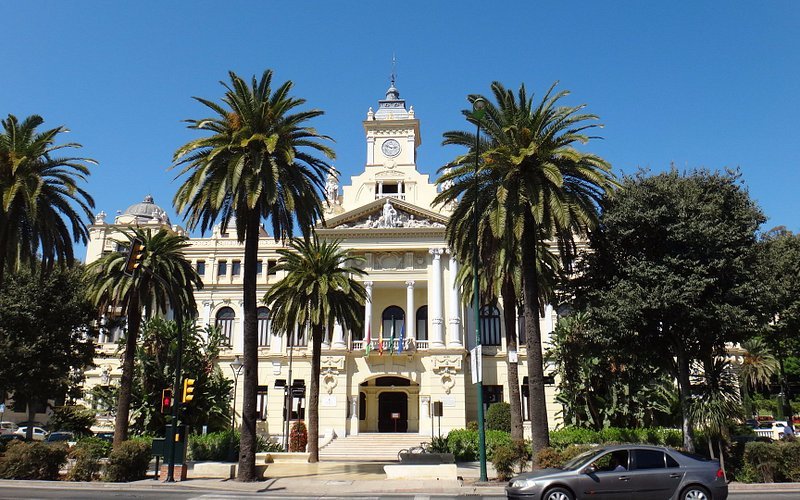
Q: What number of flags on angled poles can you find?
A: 4